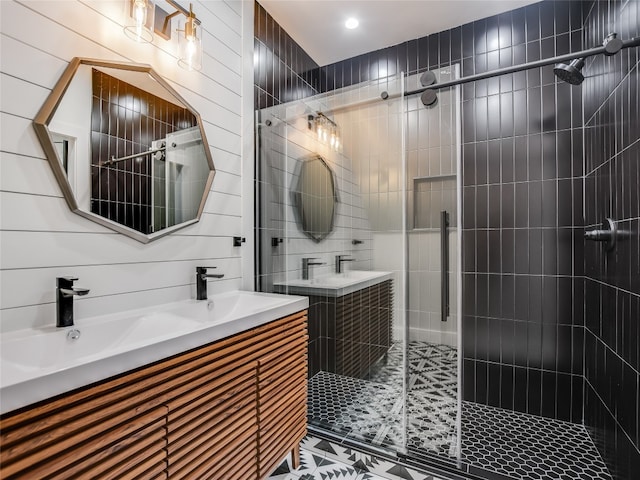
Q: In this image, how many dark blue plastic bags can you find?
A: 0